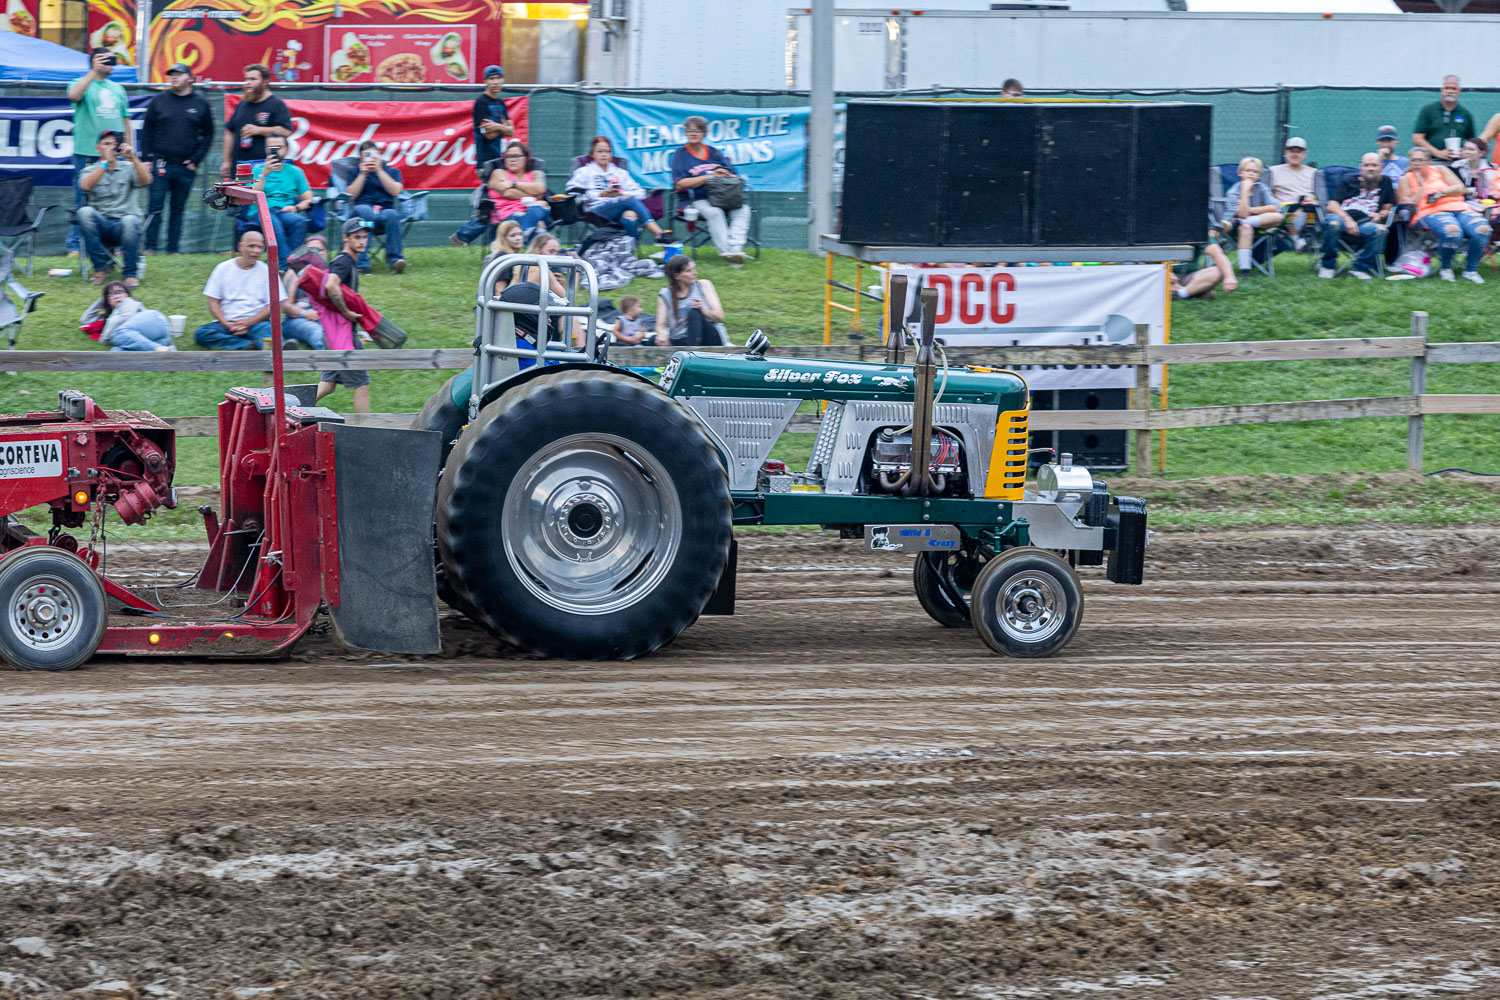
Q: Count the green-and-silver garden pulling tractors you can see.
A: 1